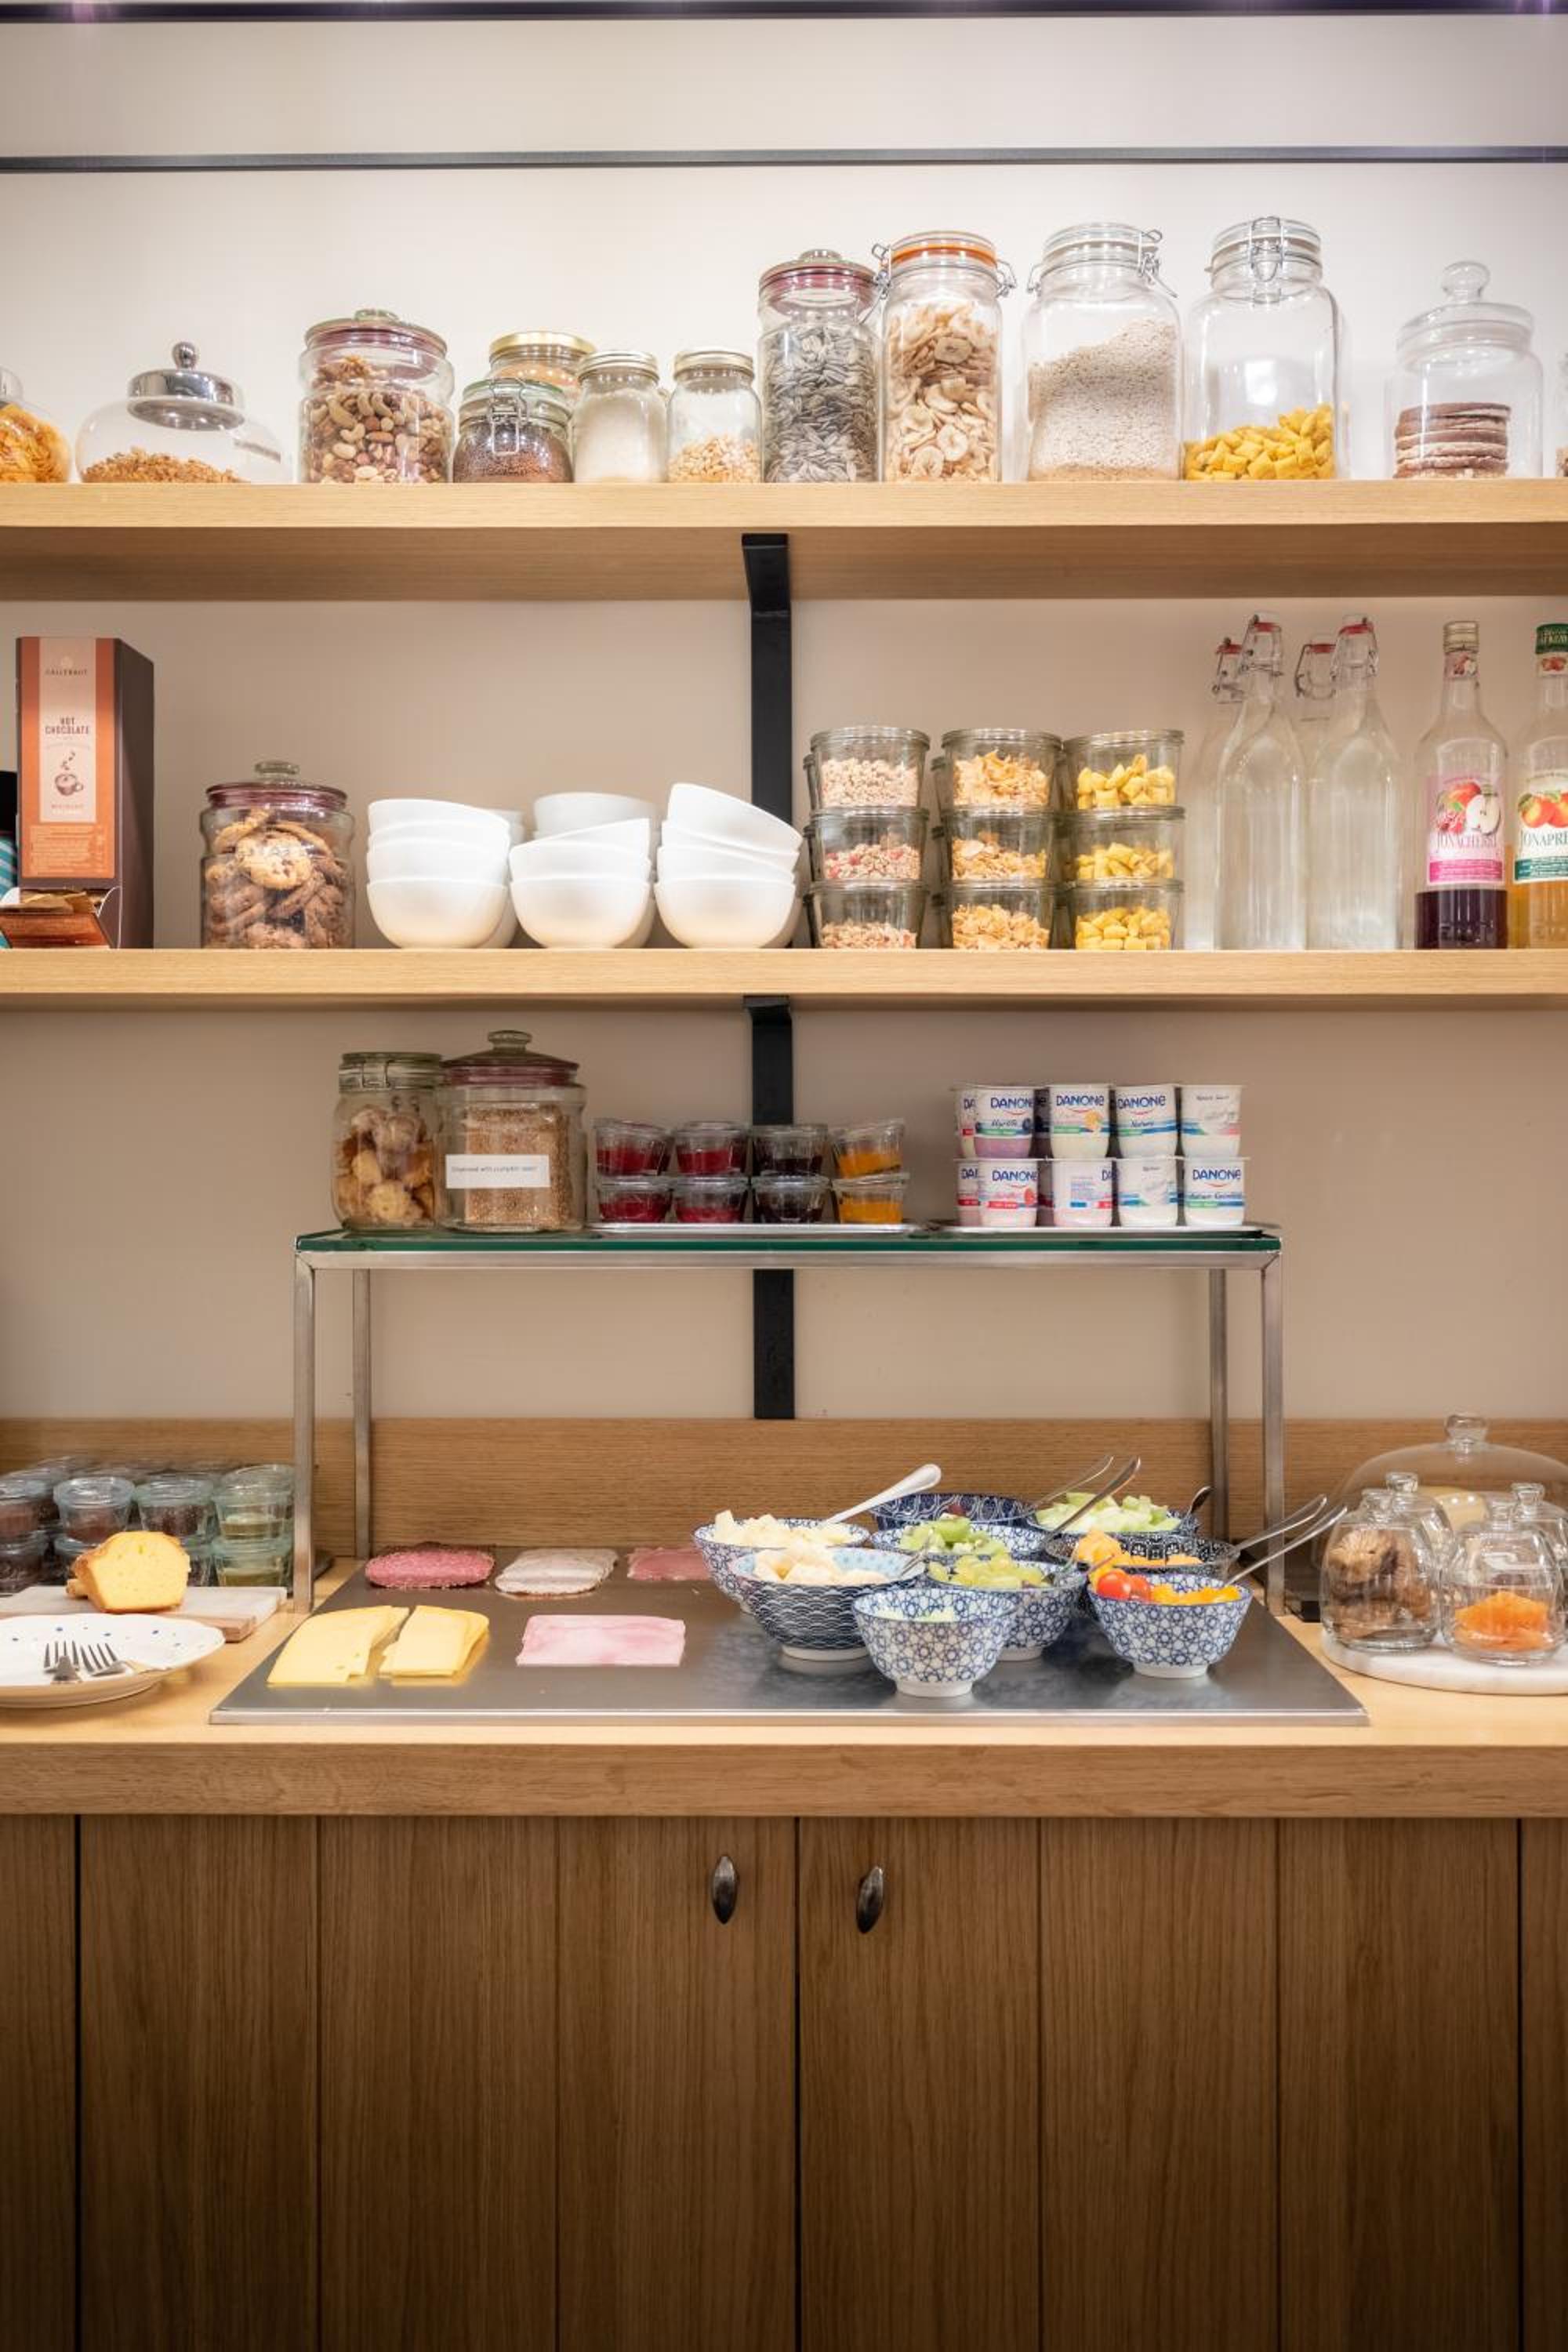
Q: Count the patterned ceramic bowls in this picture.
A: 9